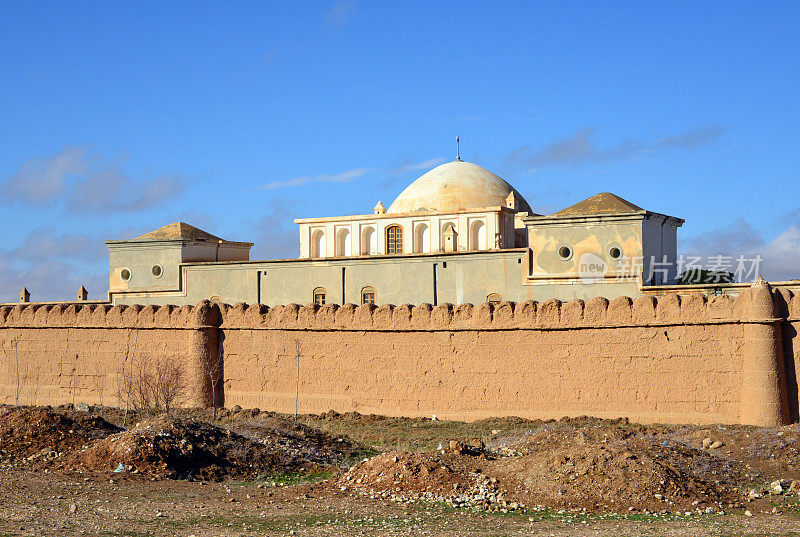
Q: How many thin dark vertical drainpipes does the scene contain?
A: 3